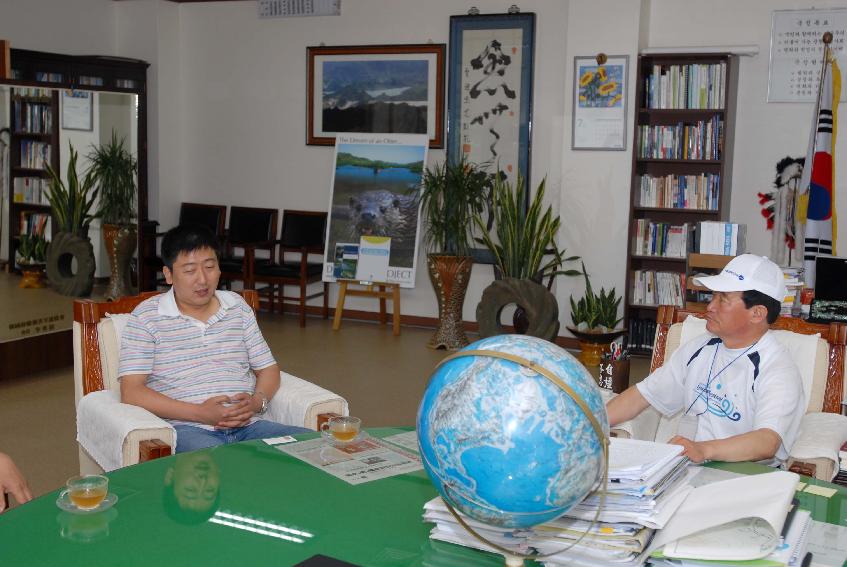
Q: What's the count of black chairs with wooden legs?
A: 3